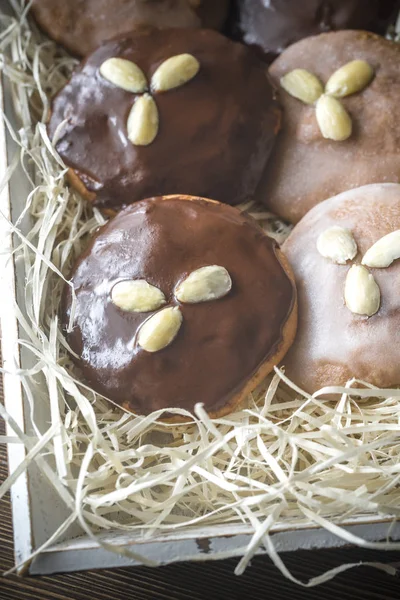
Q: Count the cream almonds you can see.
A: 12